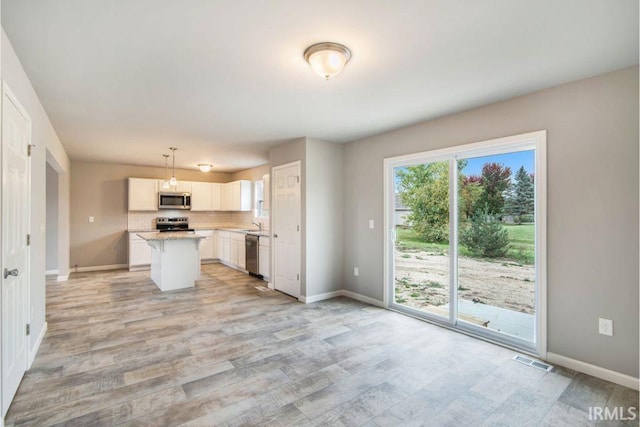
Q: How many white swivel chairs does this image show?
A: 0